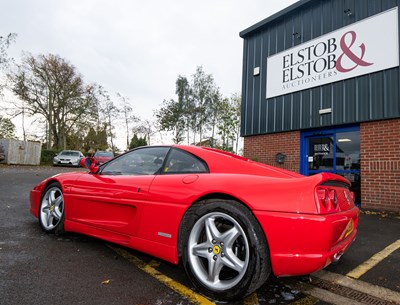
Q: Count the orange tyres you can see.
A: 0